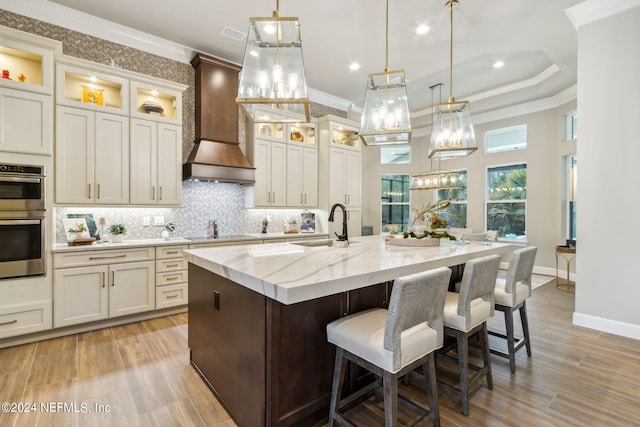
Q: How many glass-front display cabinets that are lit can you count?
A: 6